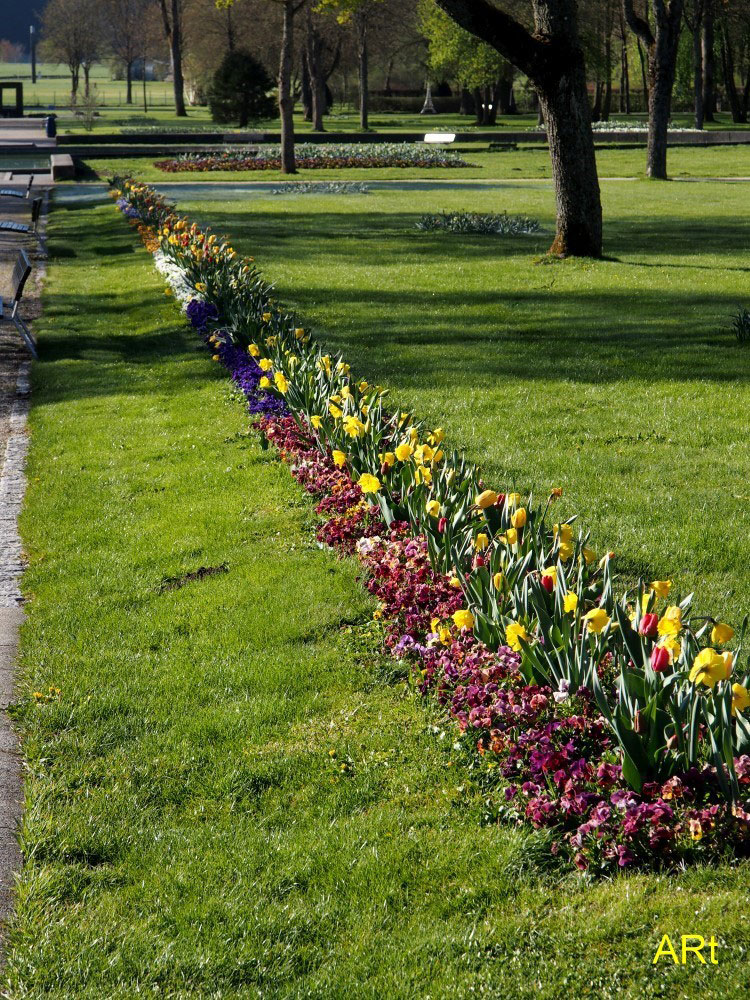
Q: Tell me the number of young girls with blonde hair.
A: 0